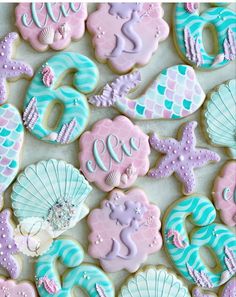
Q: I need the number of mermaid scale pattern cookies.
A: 2